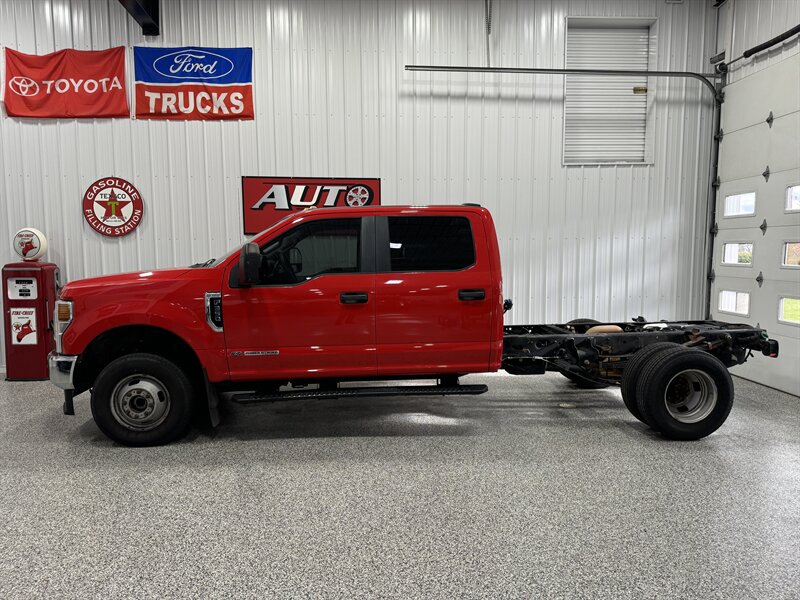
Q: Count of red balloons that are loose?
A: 0